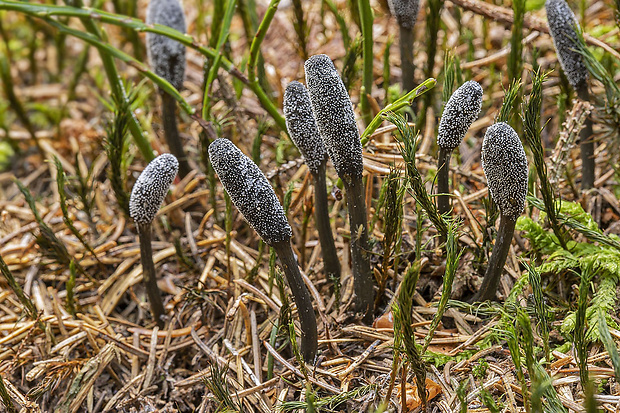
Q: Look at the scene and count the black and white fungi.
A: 9